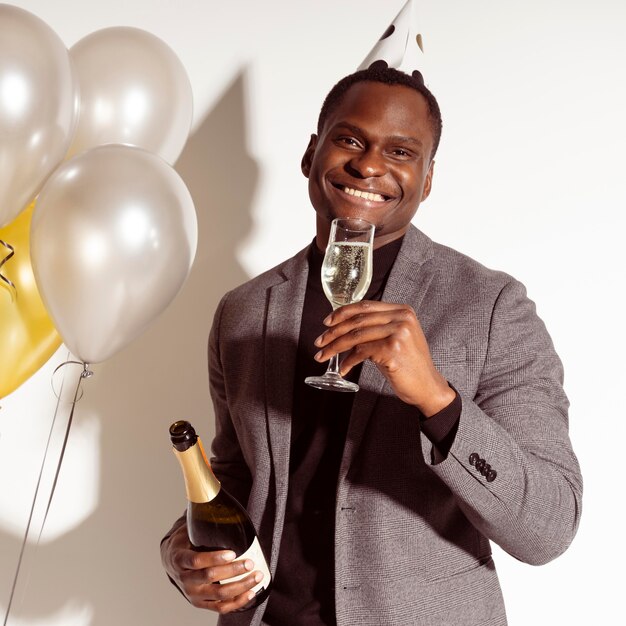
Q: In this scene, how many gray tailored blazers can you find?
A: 1